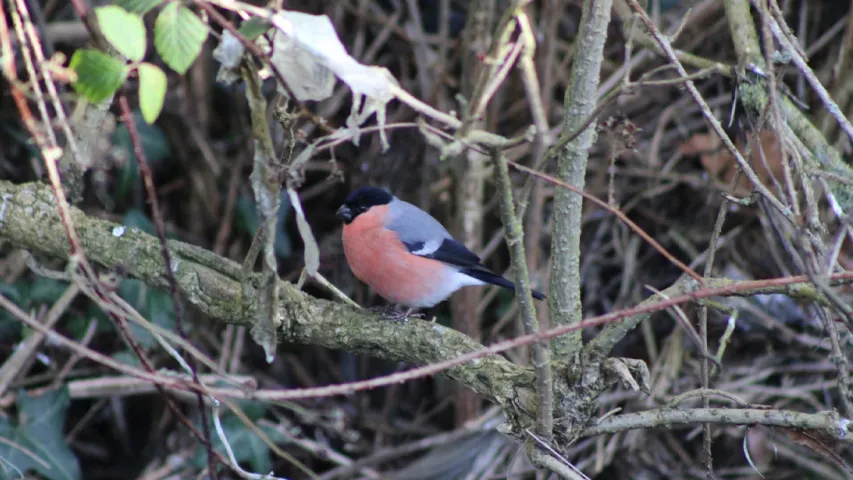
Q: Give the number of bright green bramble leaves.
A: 4